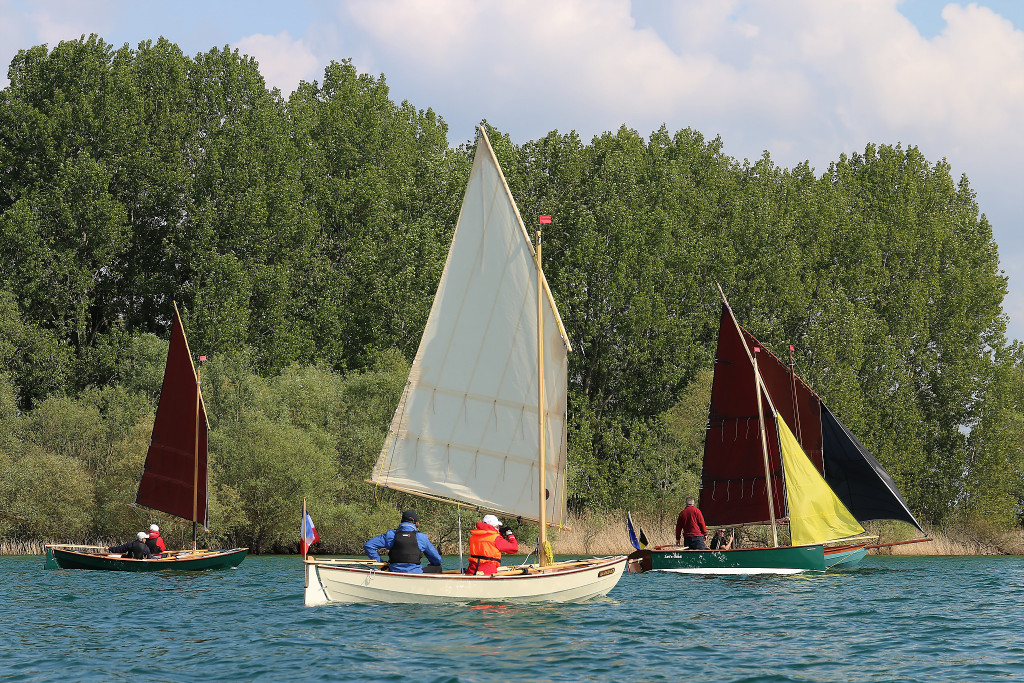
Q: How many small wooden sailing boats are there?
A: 4